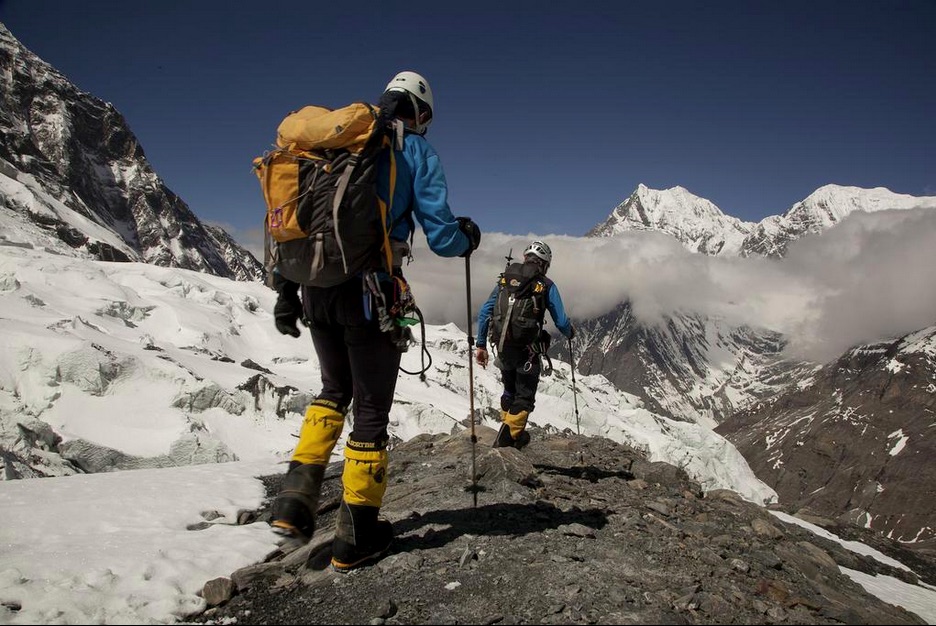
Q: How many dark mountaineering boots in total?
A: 4